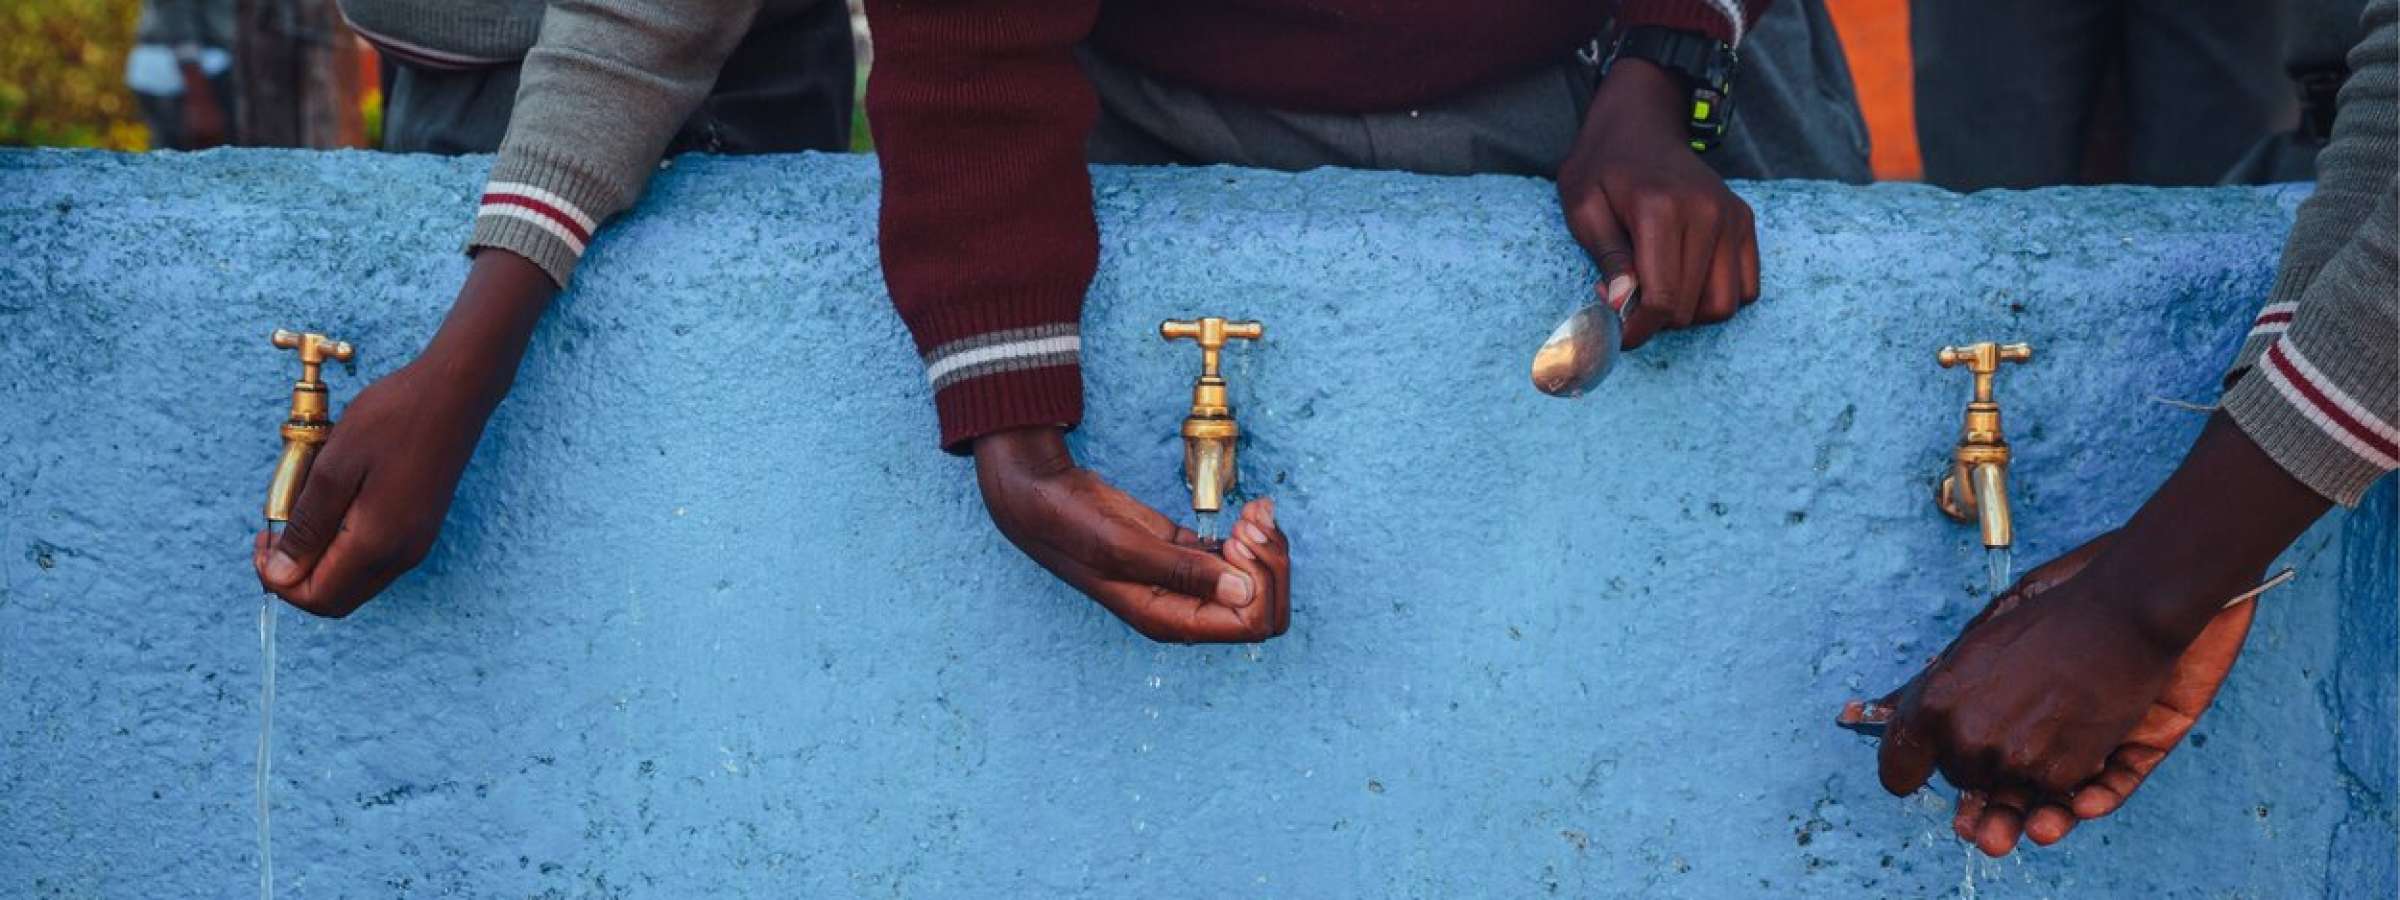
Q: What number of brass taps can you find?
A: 3